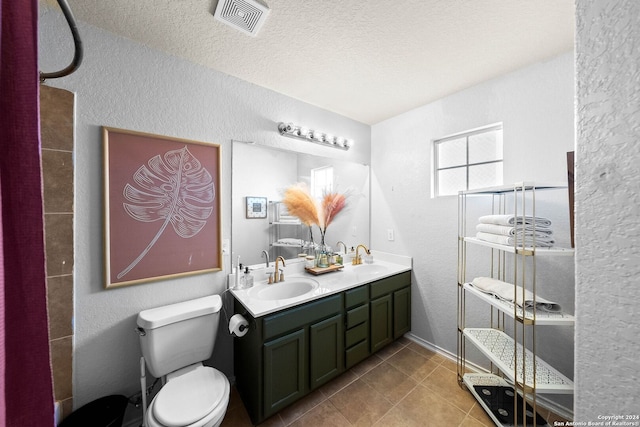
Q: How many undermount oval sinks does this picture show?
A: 2